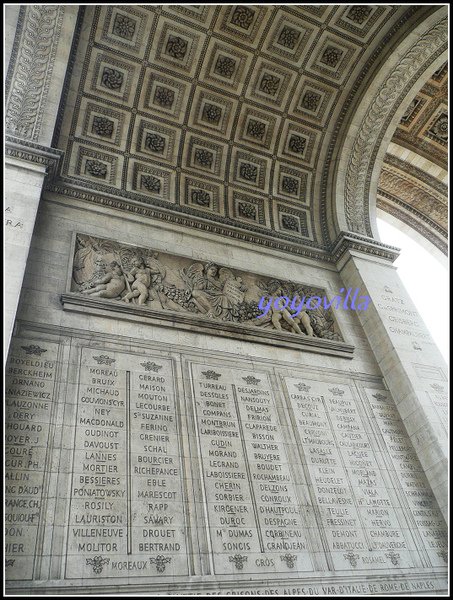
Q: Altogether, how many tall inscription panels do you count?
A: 5